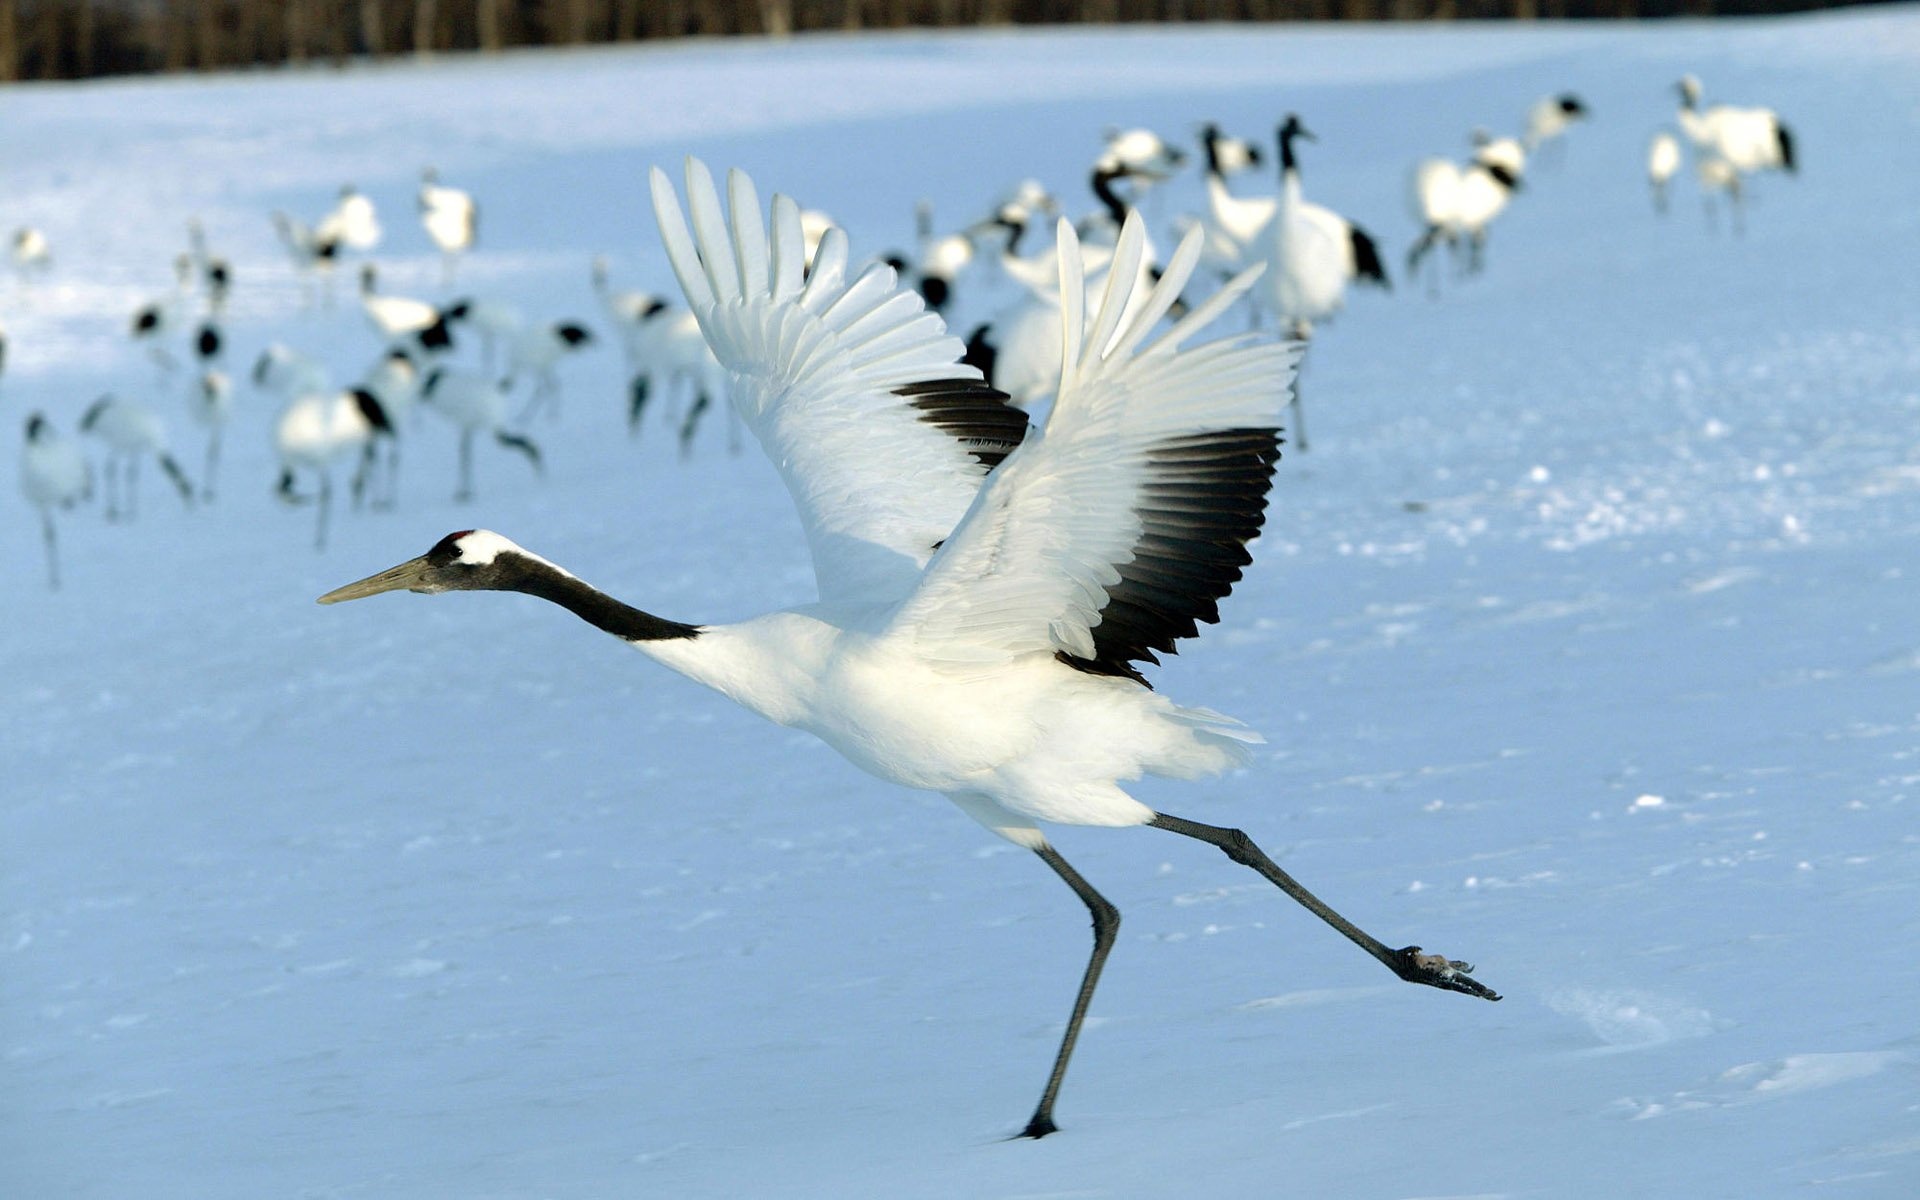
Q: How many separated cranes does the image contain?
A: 1